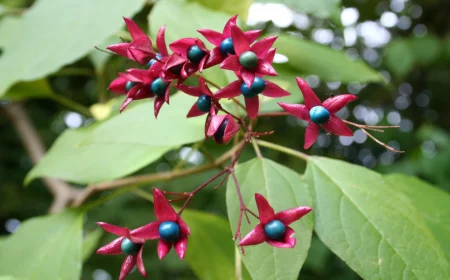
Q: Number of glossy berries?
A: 12